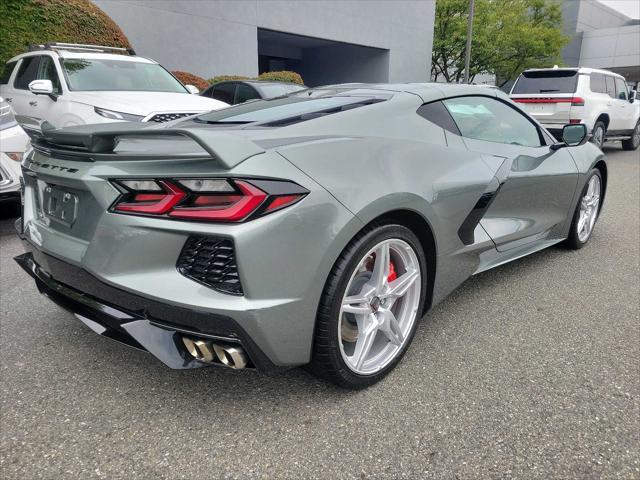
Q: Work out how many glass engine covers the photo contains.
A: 1